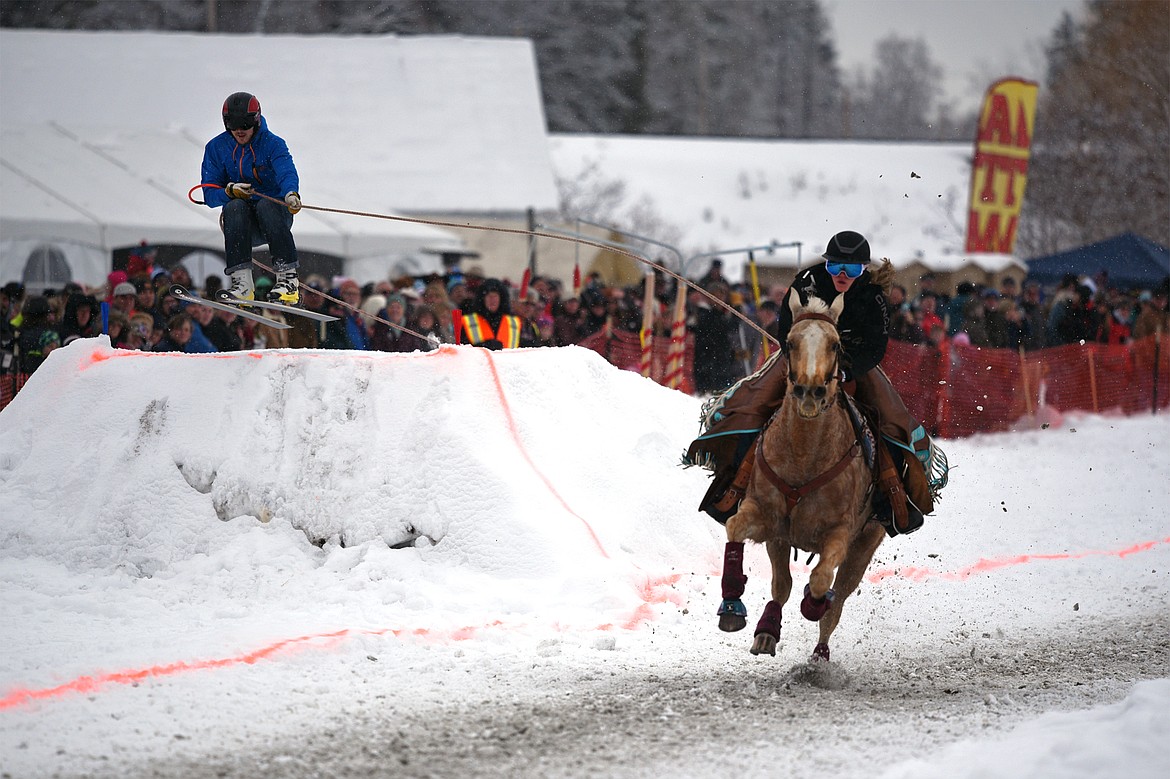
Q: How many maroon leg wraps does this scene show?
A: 4